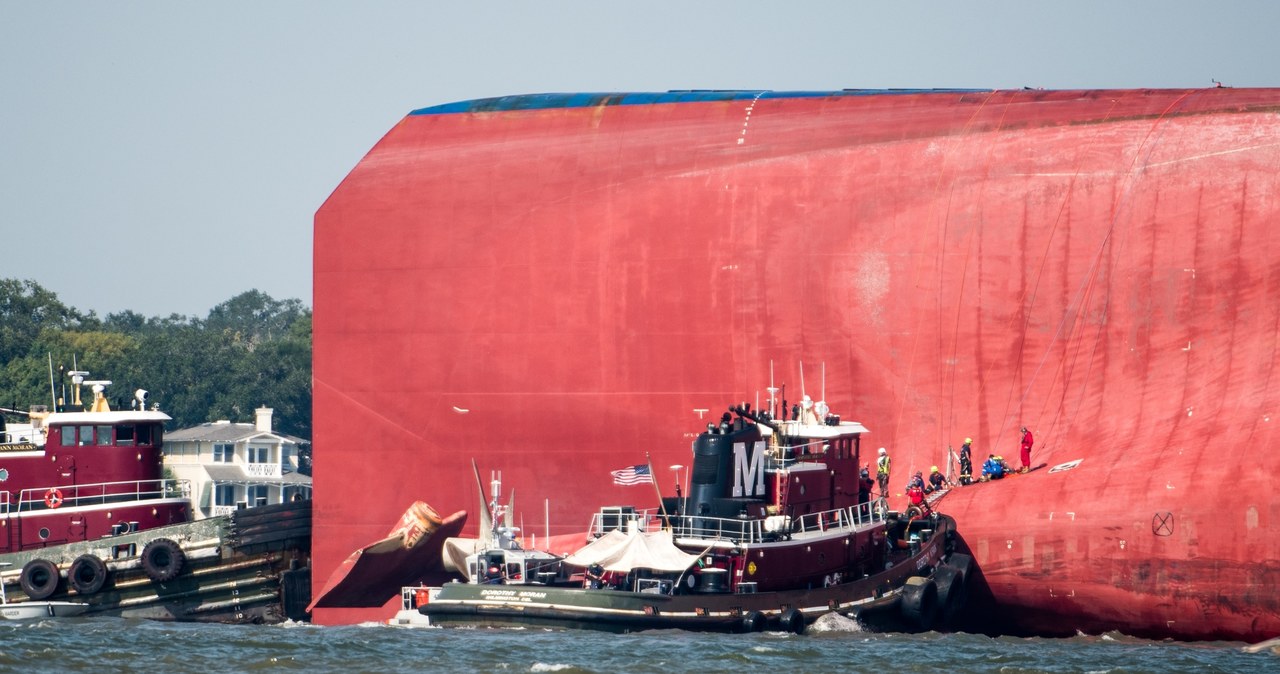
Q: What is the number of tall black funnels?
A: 1